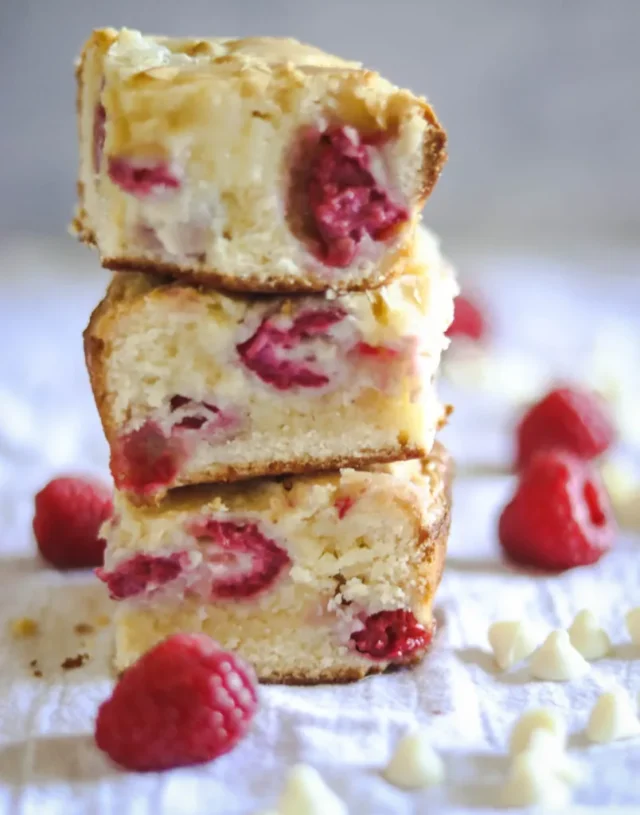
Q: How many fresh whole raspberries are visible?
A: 5